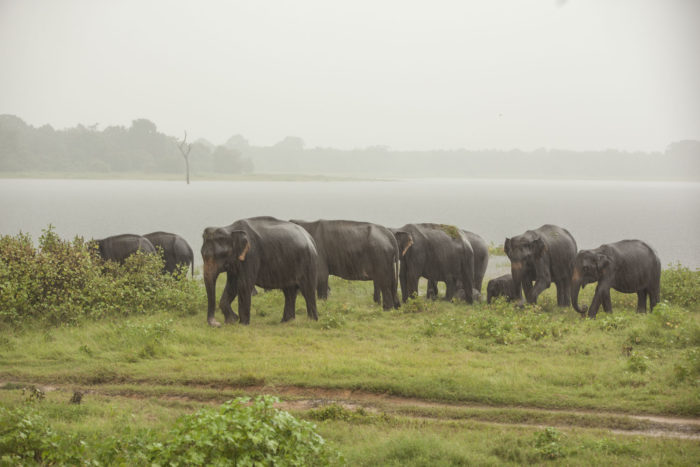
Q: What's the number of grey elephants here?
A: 9